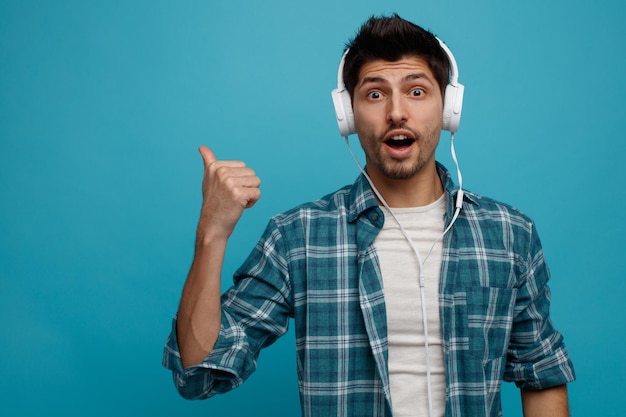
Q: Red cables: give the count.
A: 0